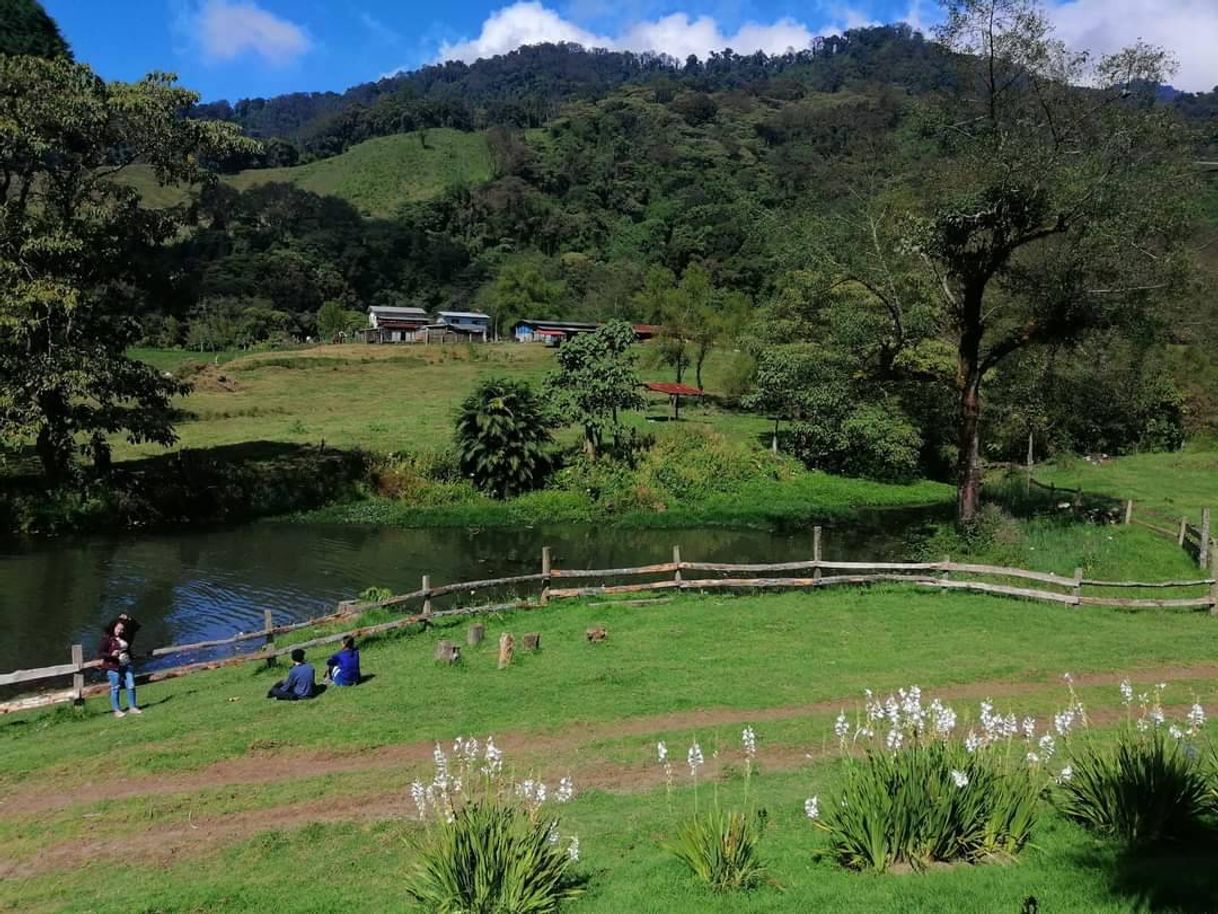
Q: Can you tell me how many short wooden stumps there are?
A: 5